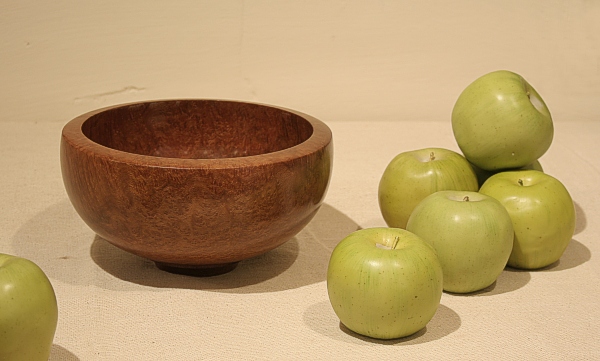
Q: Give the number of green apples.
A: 7